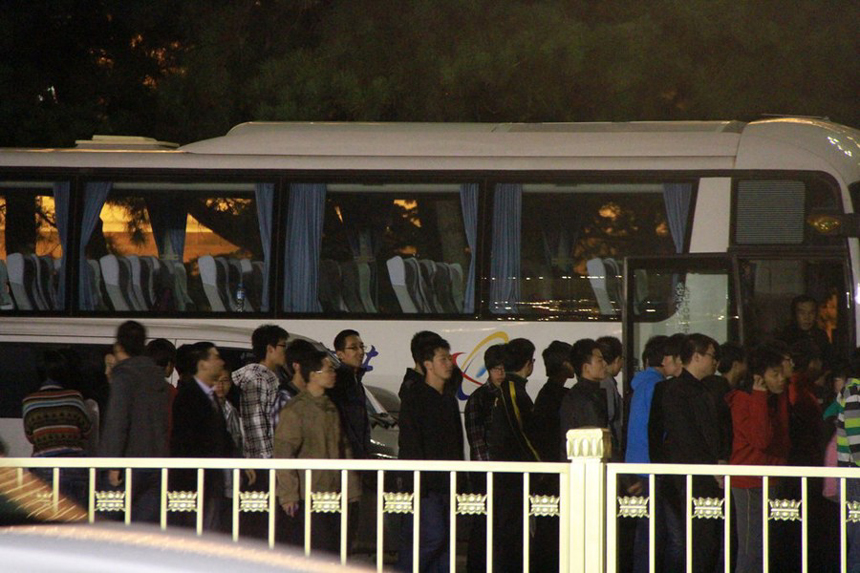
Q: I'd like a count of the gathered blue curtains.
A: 7